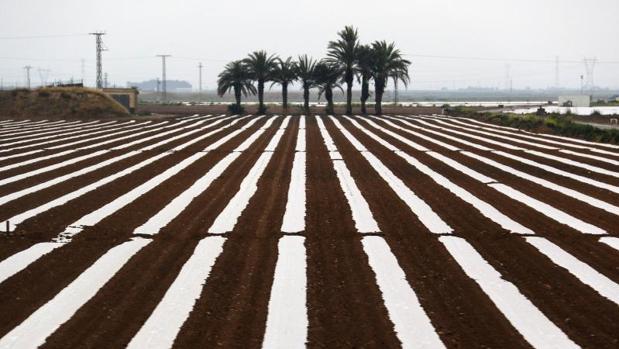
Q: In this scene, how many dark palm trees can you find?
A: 8